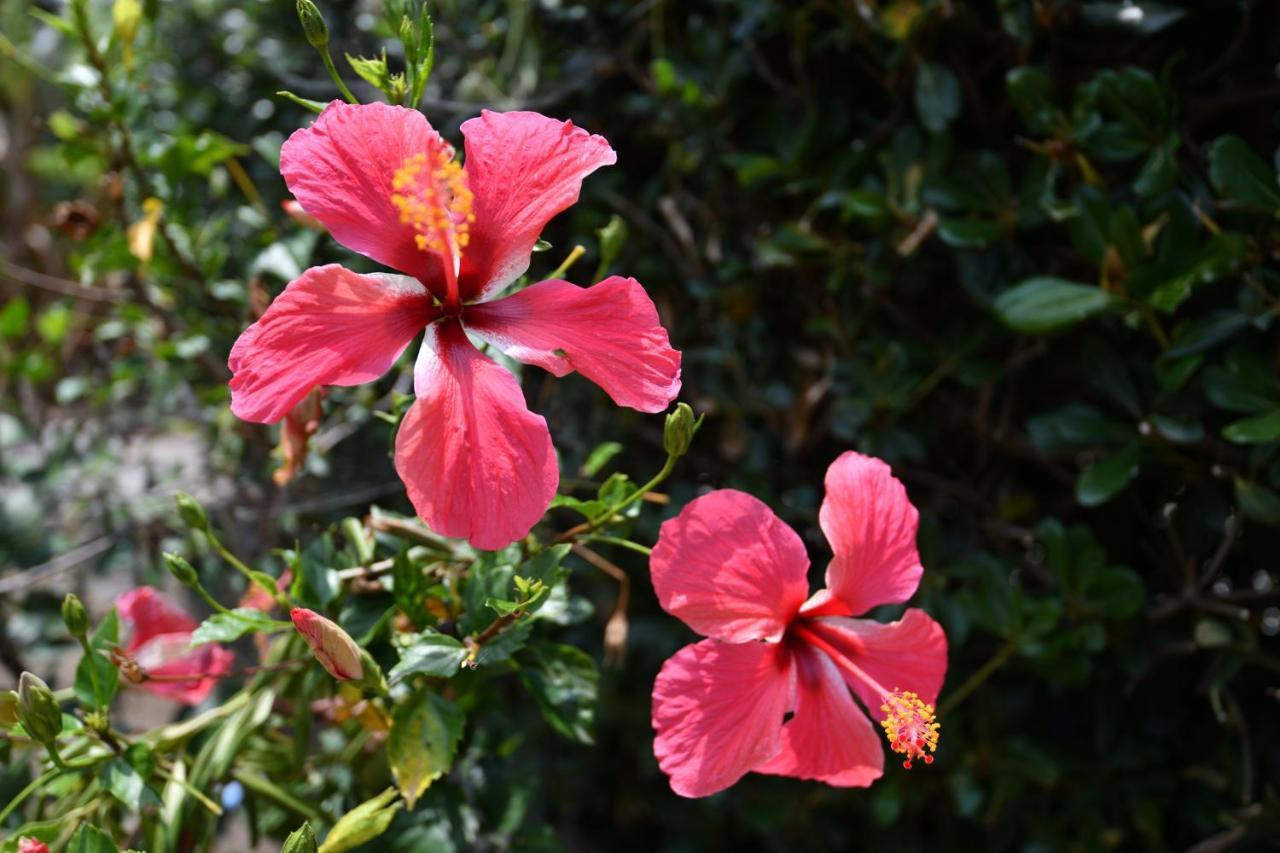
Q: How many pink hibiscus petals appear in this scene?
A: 10